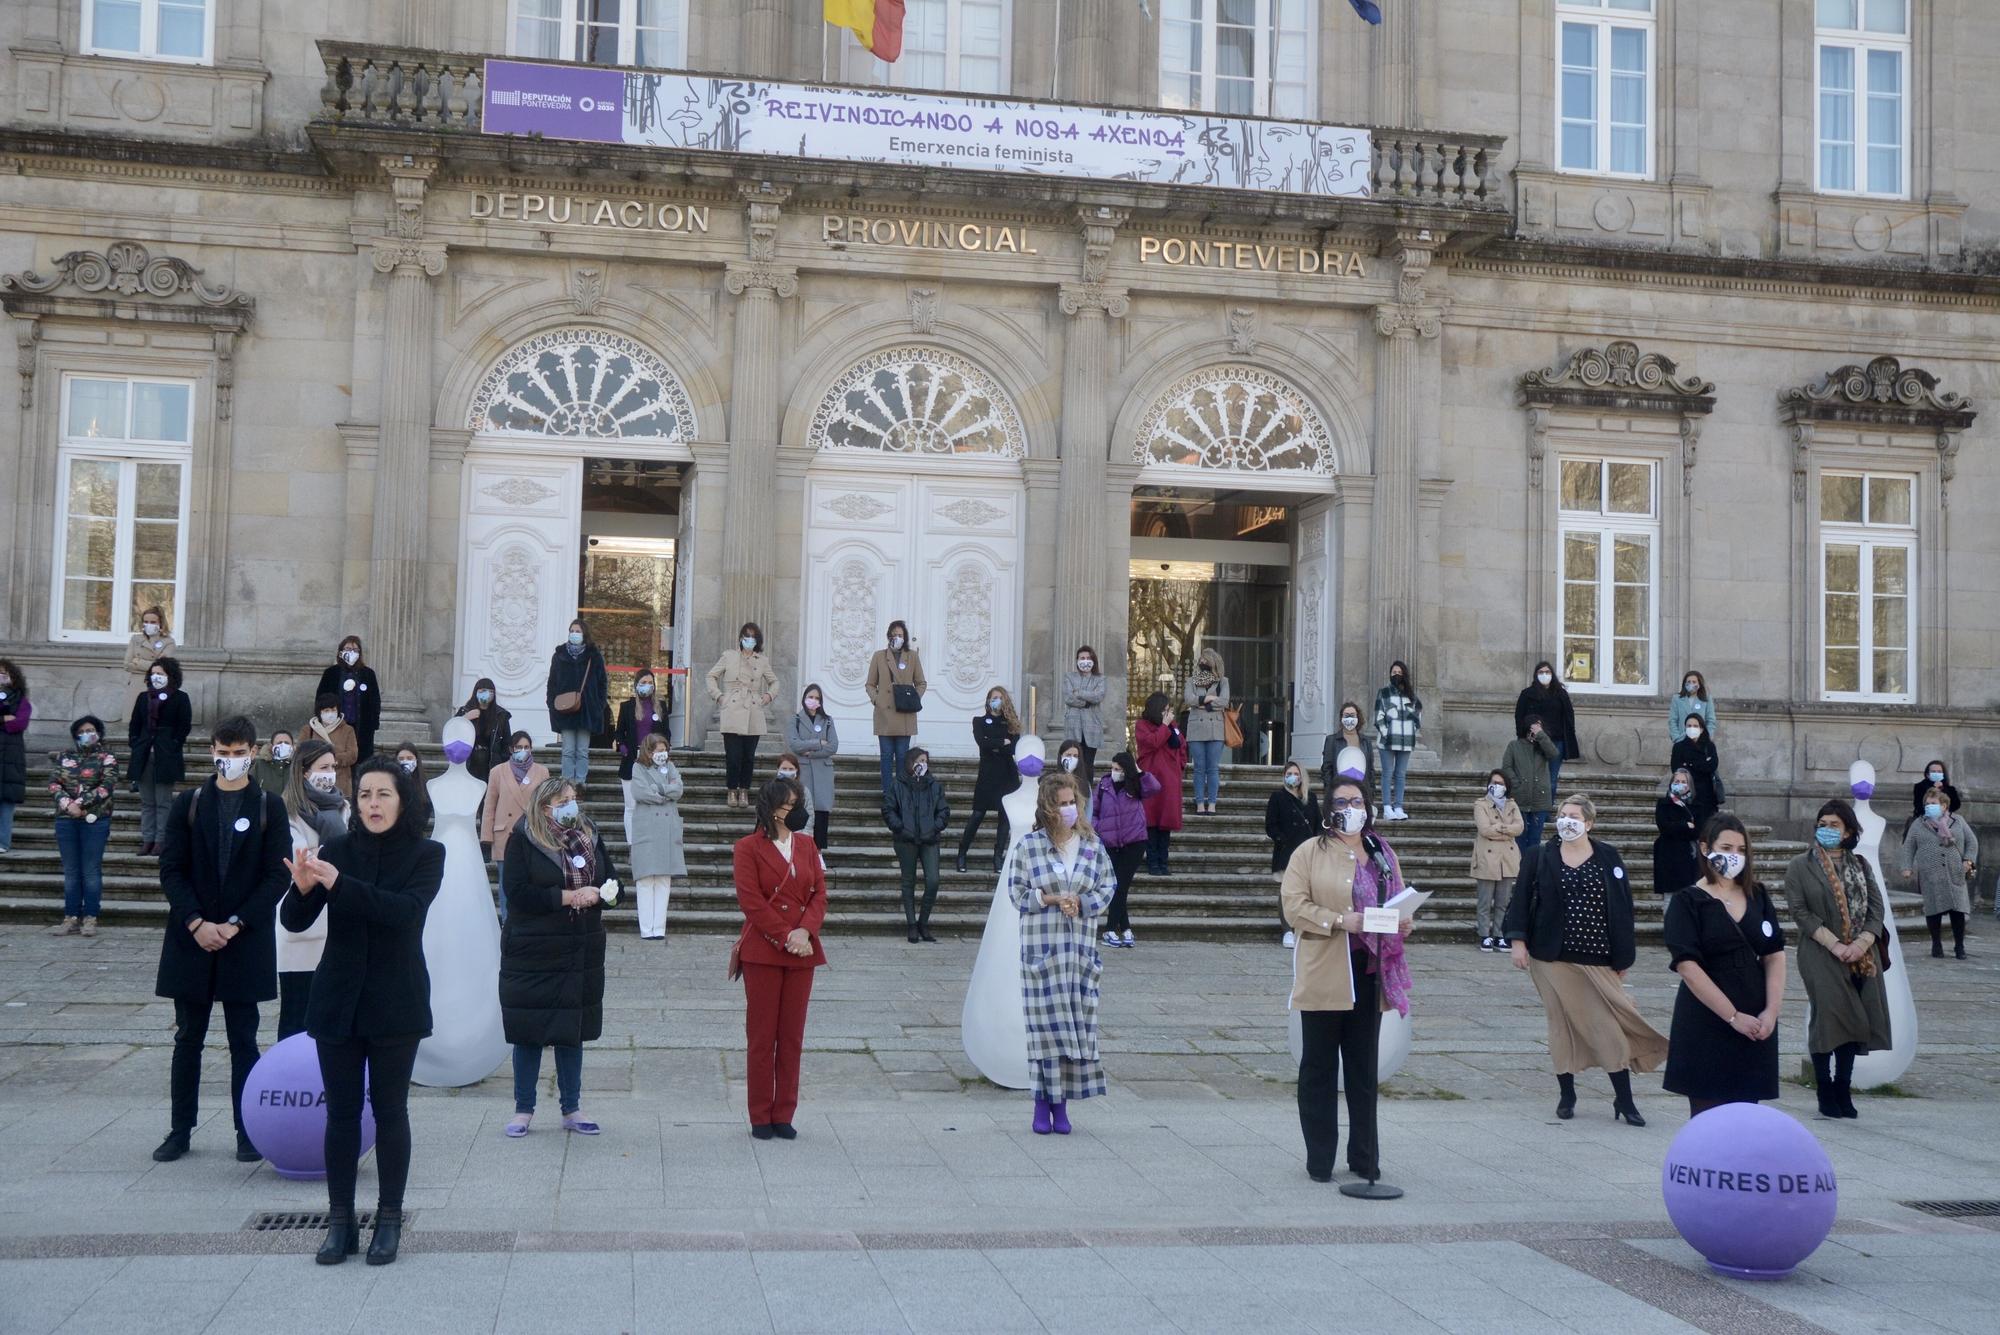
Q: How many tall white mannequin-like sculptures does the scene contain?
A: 4